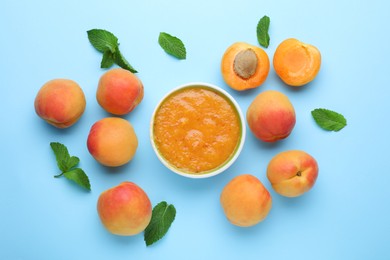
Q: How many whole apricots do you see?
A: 7